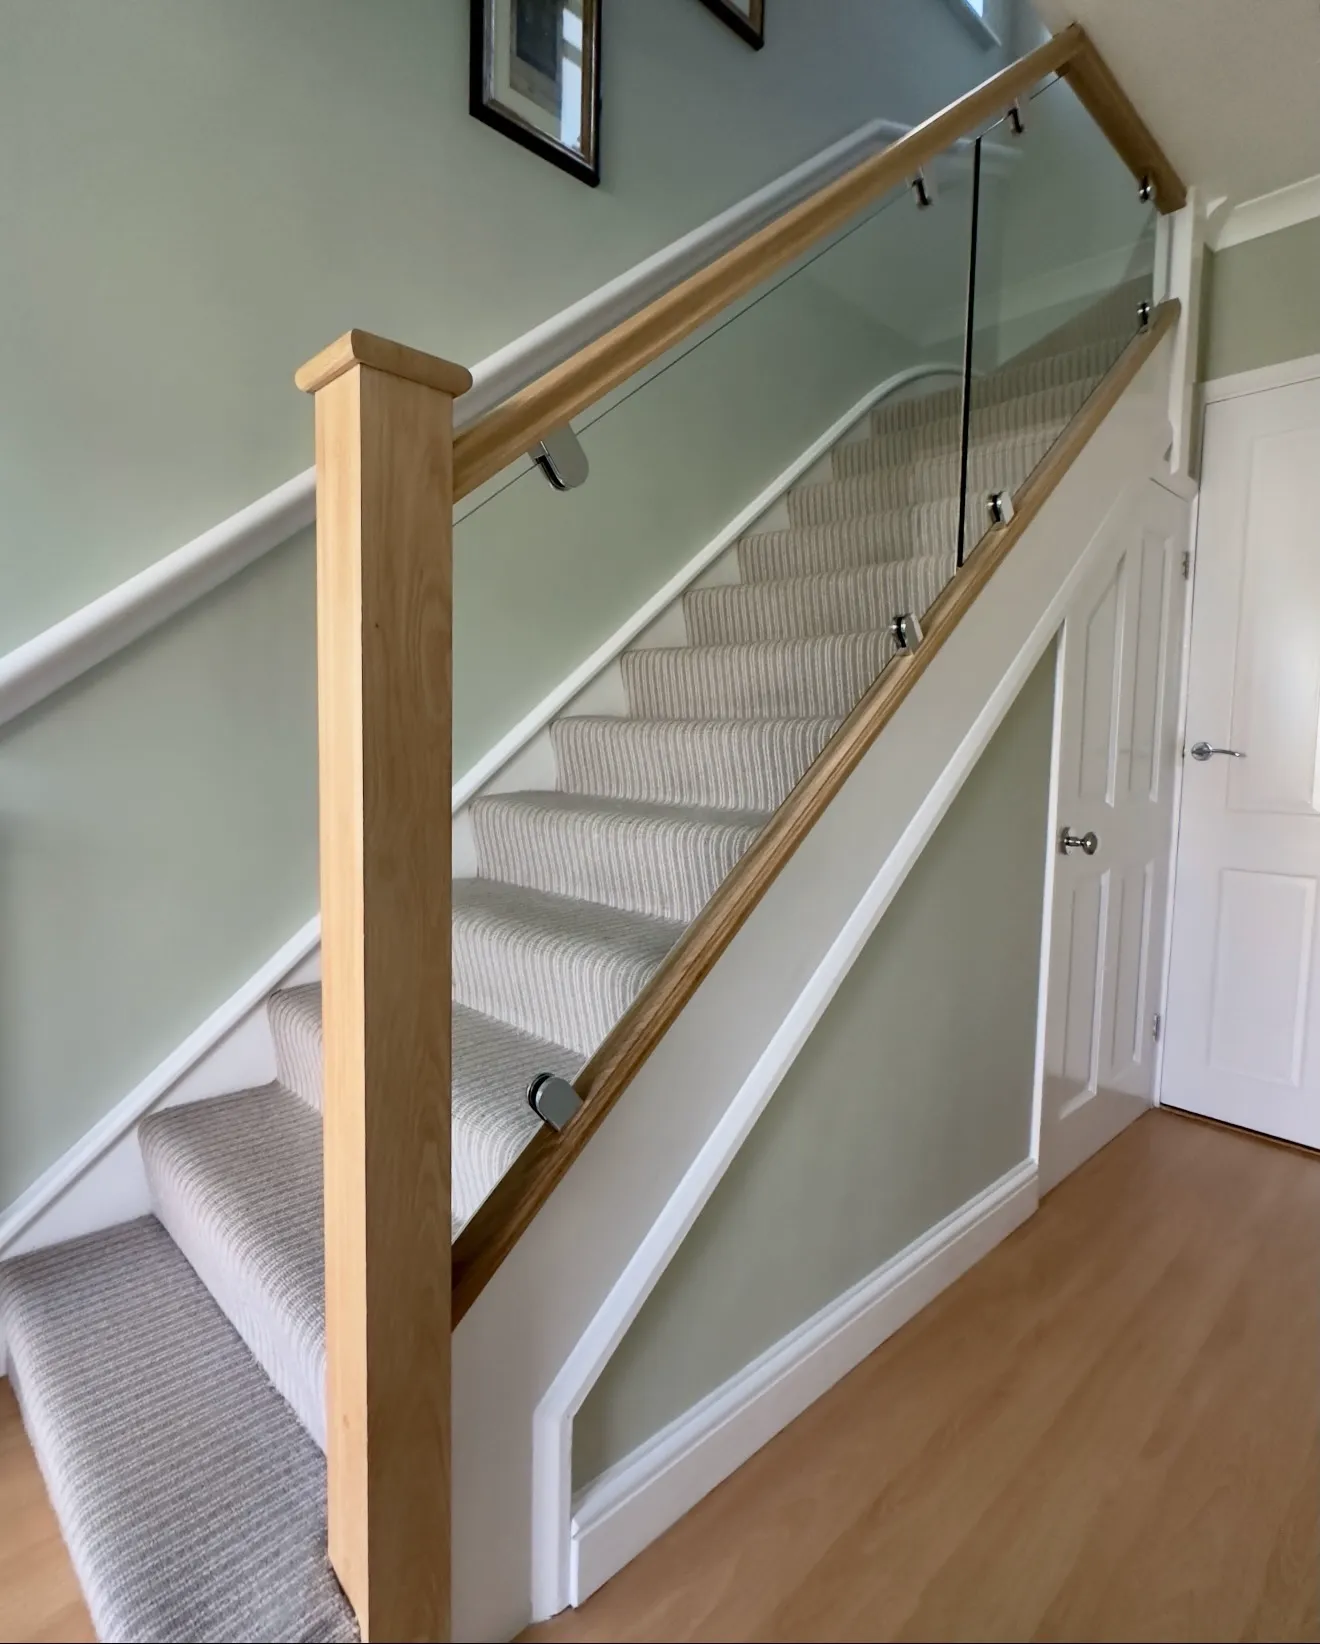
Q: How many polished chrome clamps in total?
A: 8